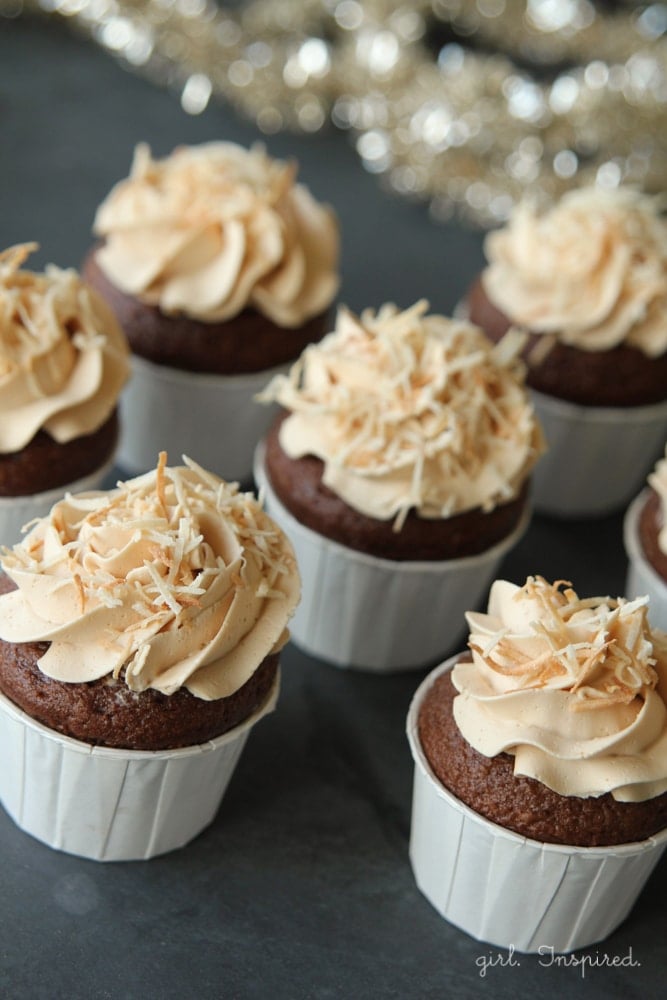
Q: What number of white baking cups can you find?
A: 7